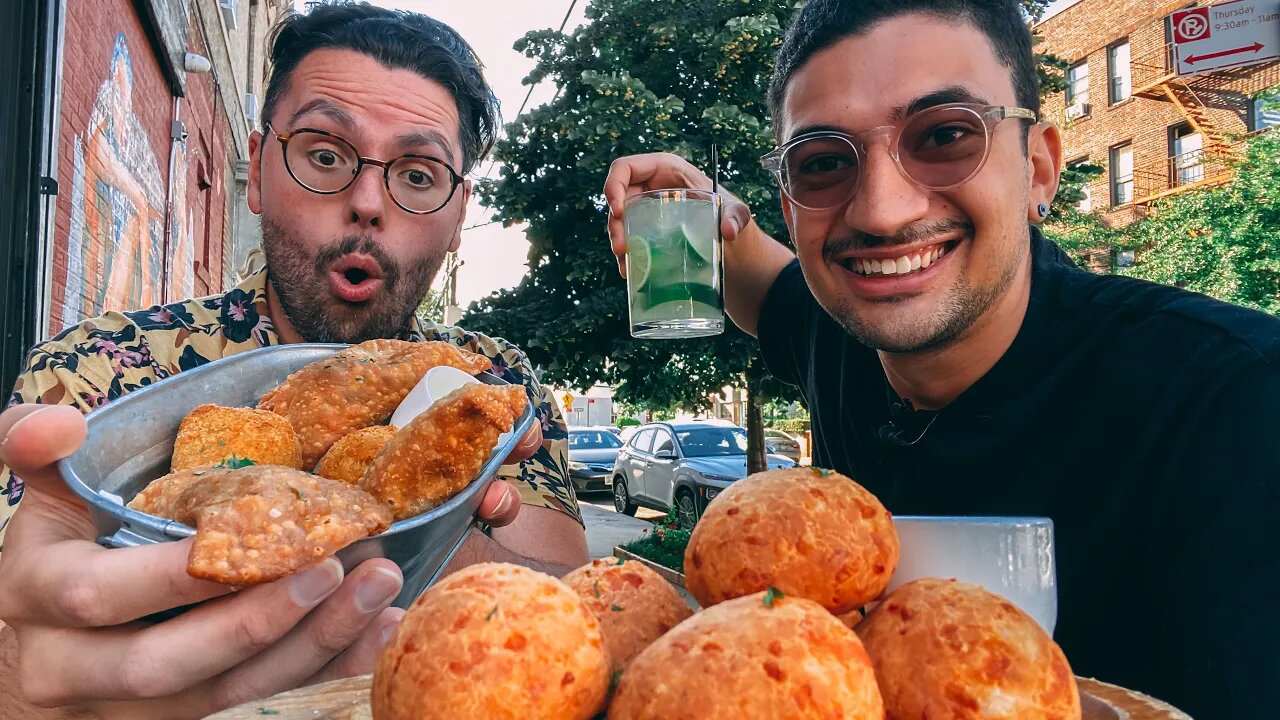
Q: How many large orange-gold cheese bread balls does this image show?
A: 5